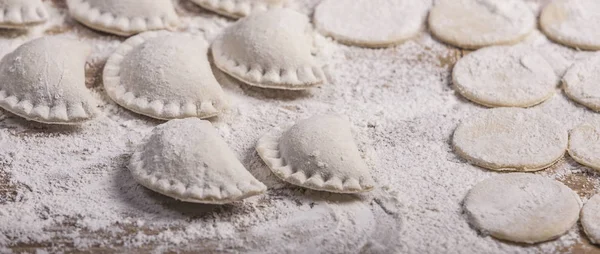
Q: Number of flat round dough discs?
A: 9